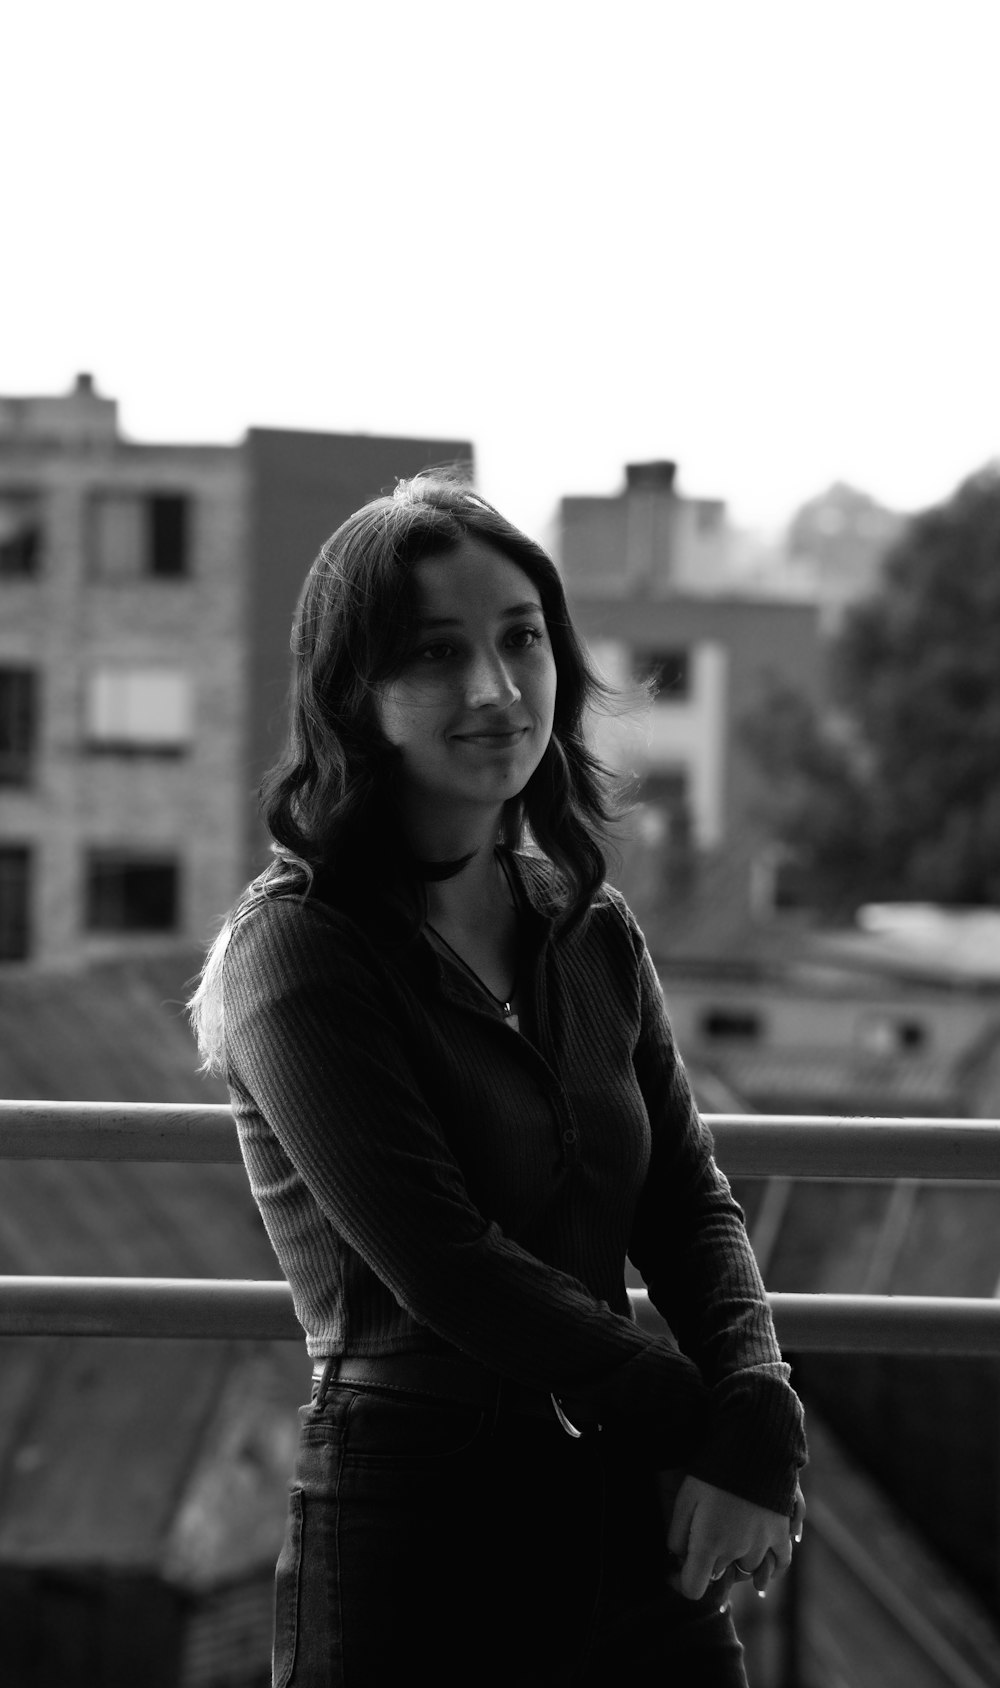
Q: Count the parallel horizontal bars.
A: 2